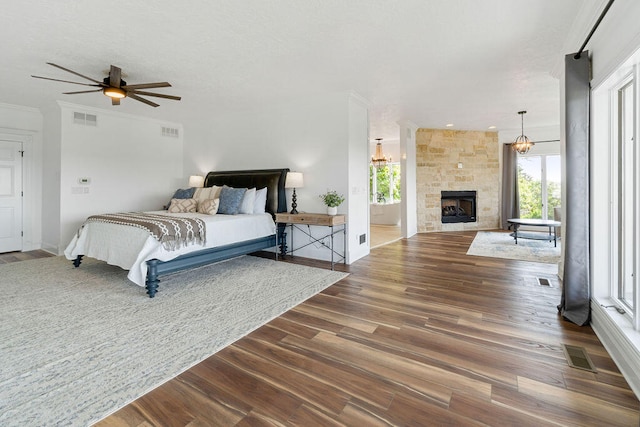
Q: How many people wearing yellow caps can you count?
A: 0